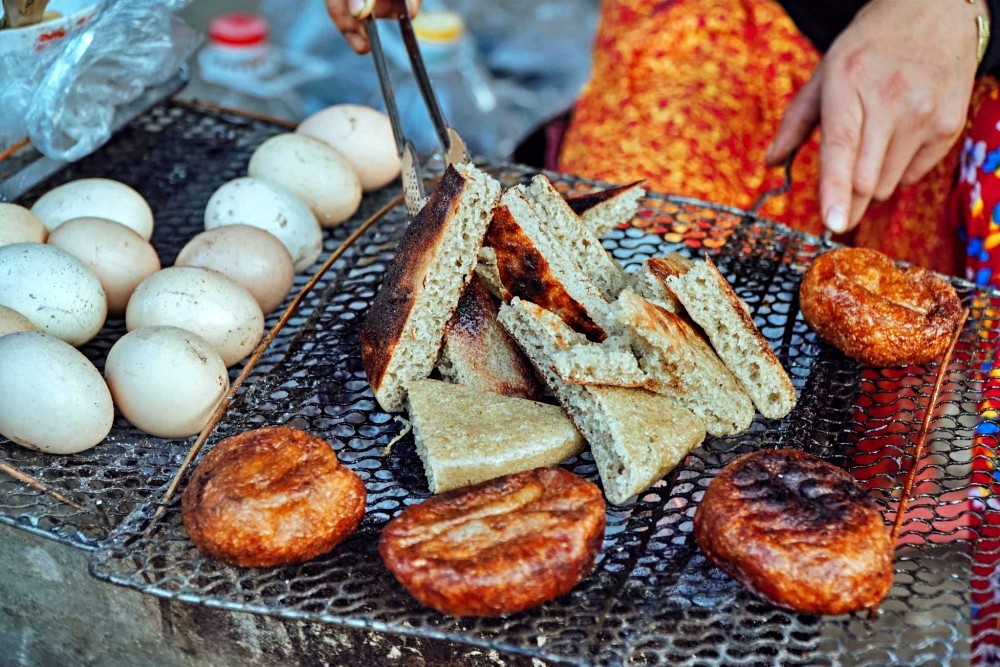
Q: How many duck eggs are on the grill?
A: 12